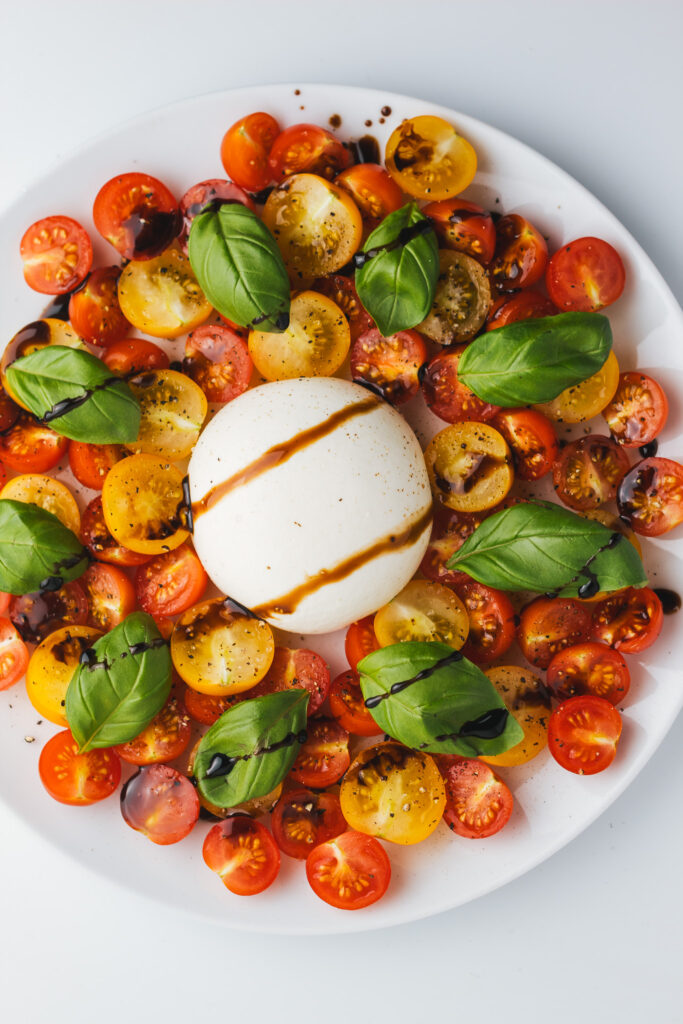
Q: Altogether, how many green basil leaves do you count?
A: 9